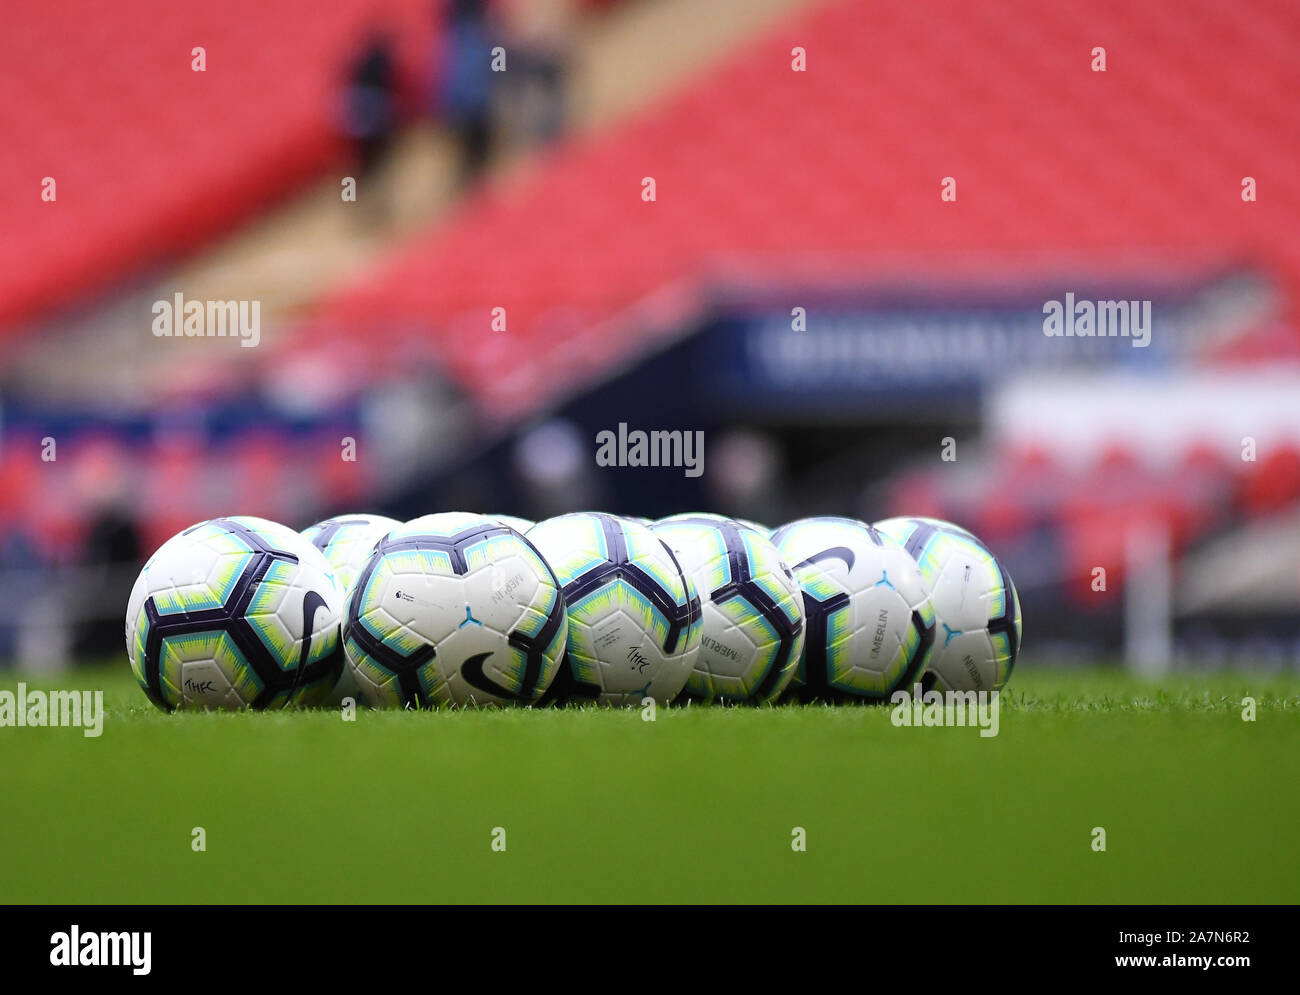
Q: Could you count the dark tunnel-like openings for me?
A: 1